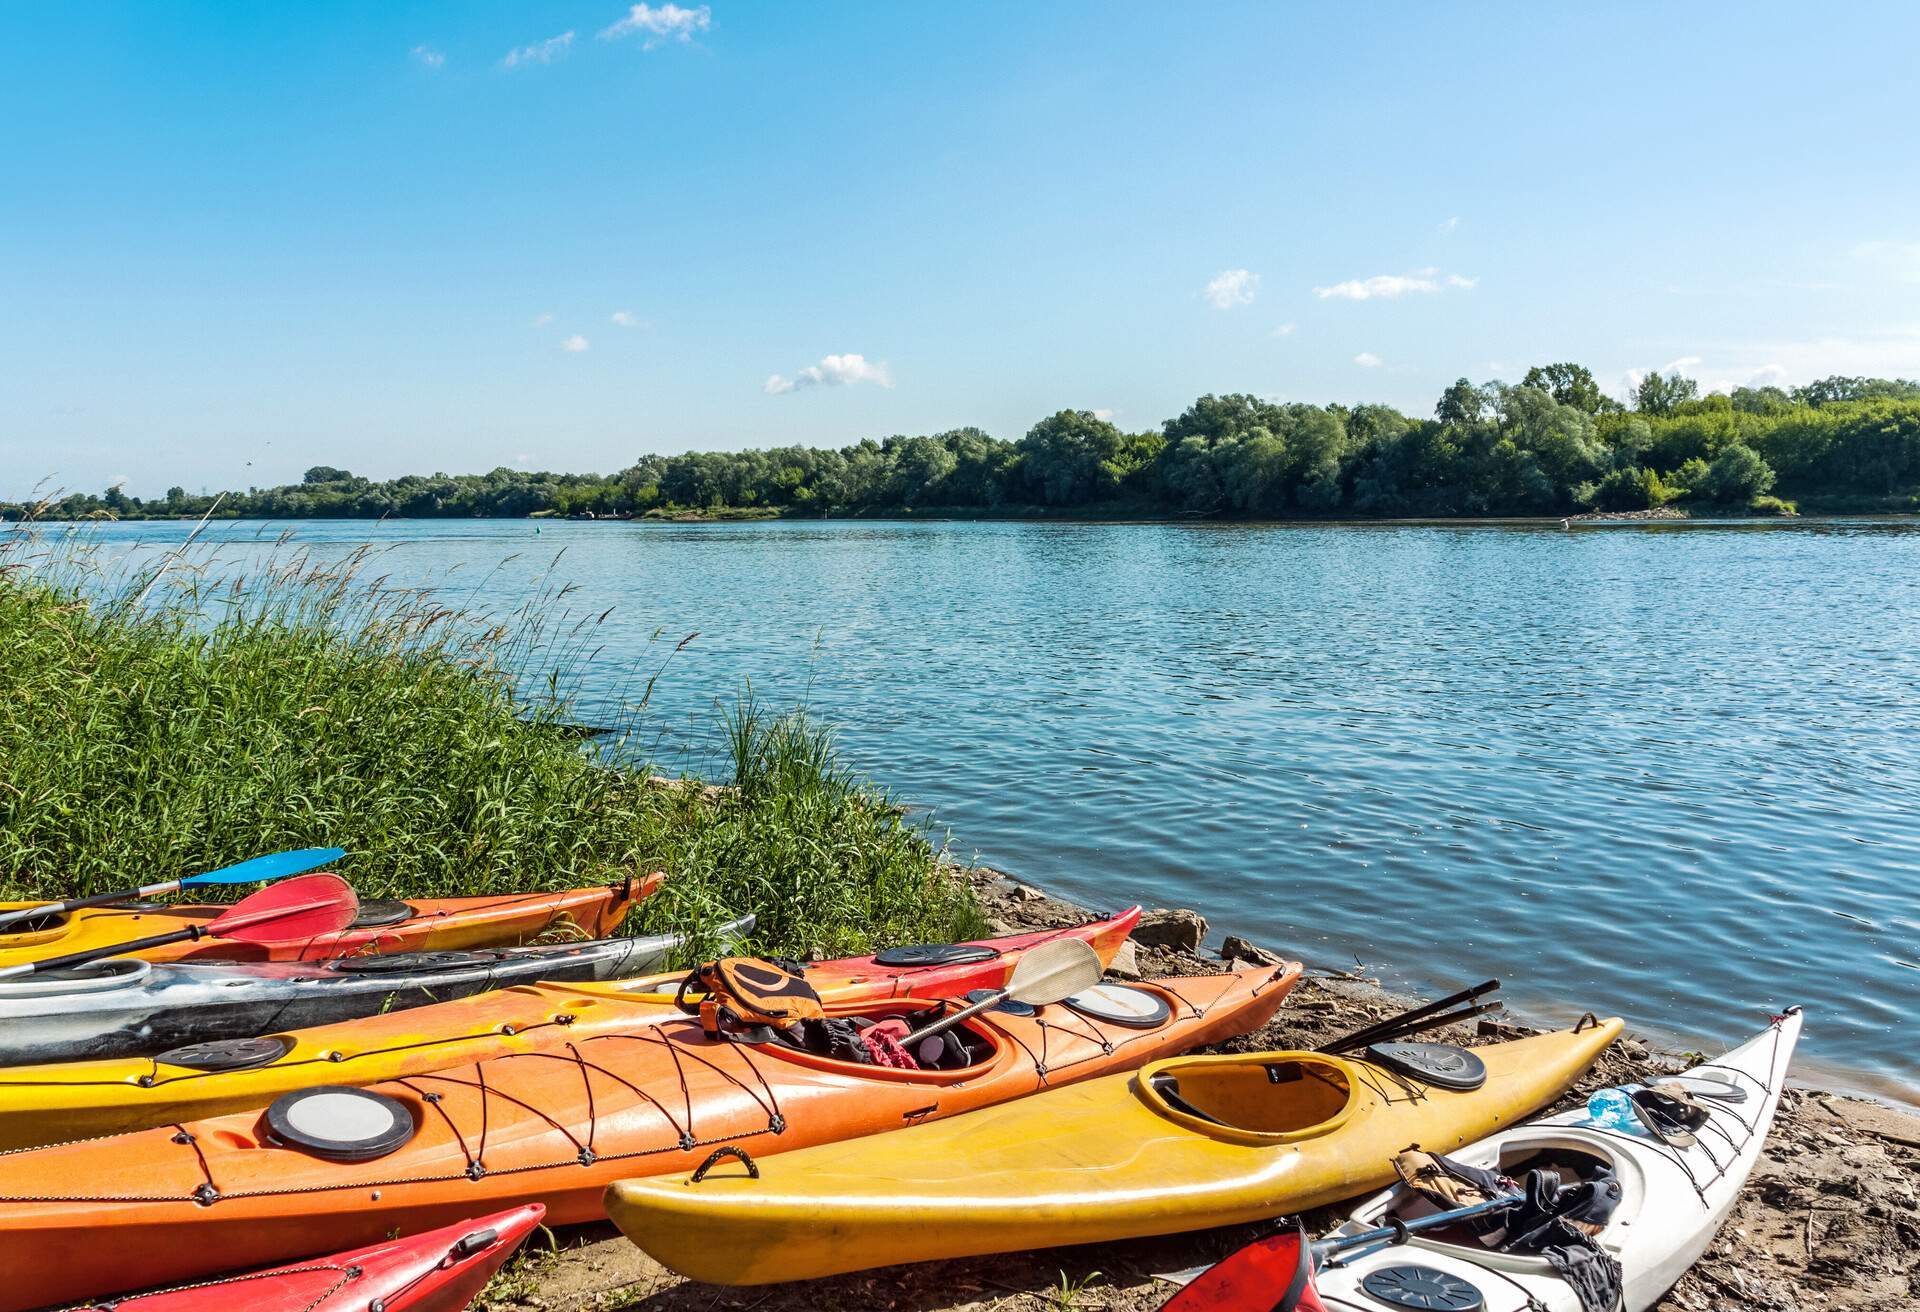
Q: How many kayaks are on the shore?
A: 7